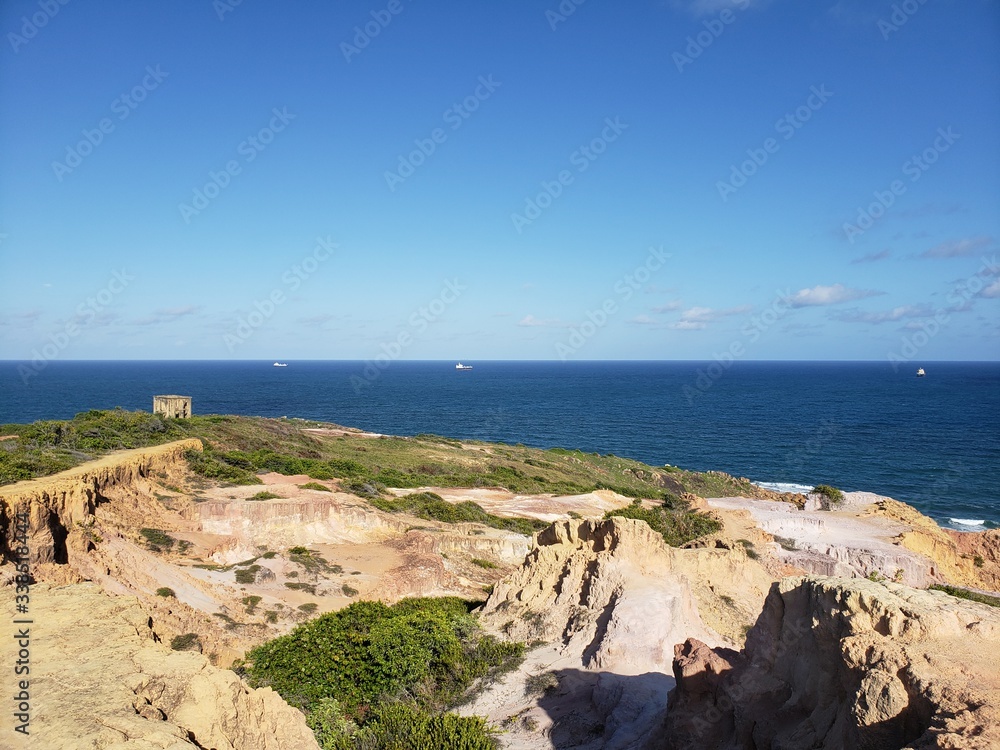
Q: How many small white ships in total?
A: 3